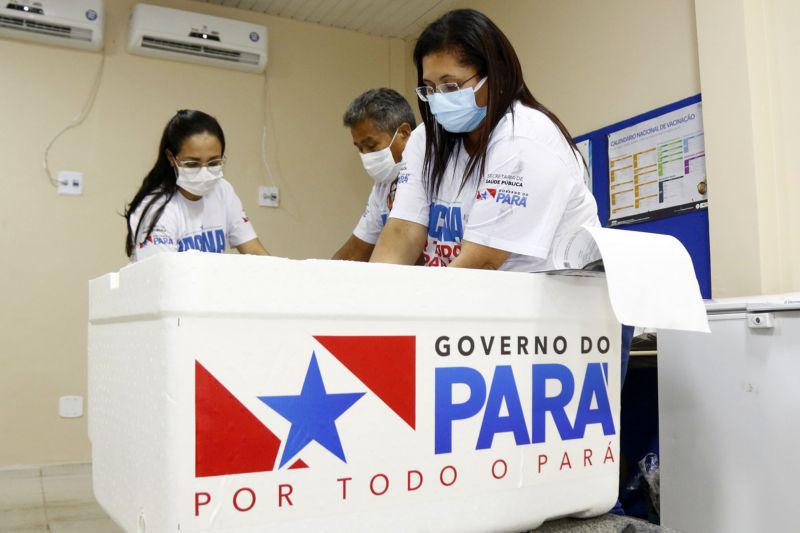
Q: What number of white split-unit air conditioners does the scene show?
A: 2